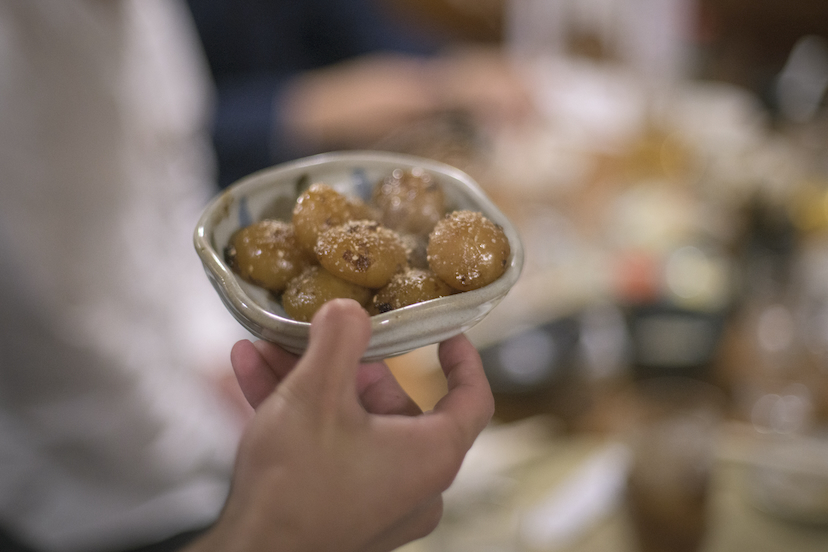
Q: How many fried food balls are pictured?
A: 8